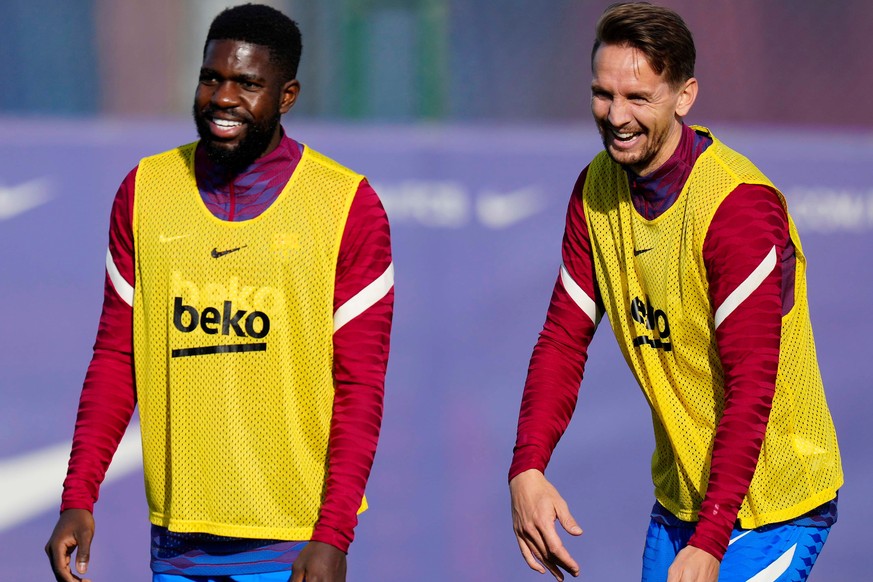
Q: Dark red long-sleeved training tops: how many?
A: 2